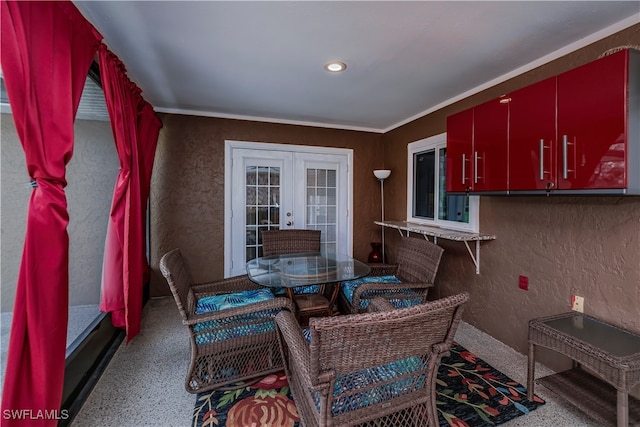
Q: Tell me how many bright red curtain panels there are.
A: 2